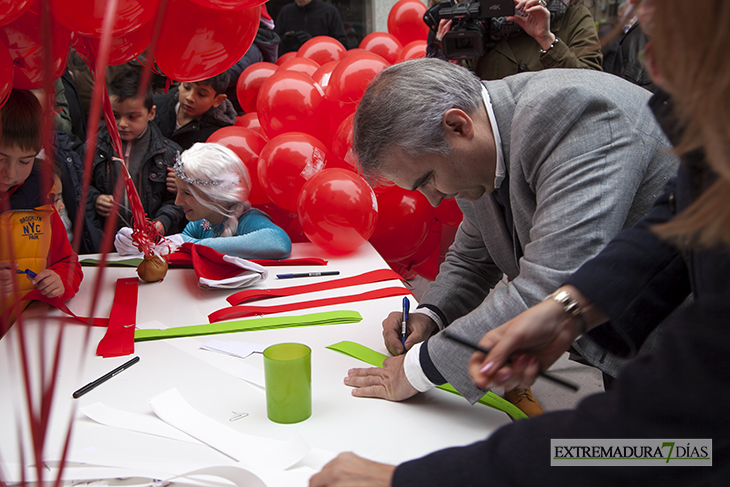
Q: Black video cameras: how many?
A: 1